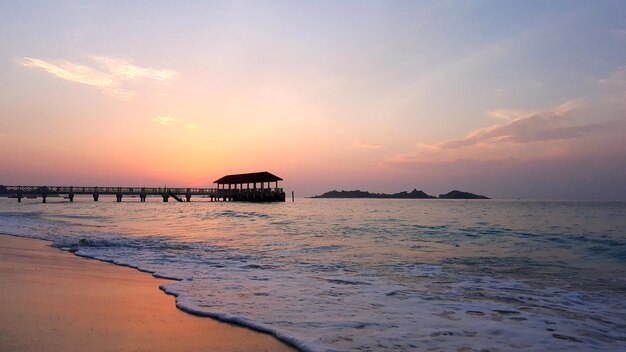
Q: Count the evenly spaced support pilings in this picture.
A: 8